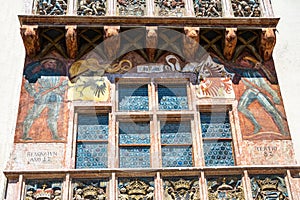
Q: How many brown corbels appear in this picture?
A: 7